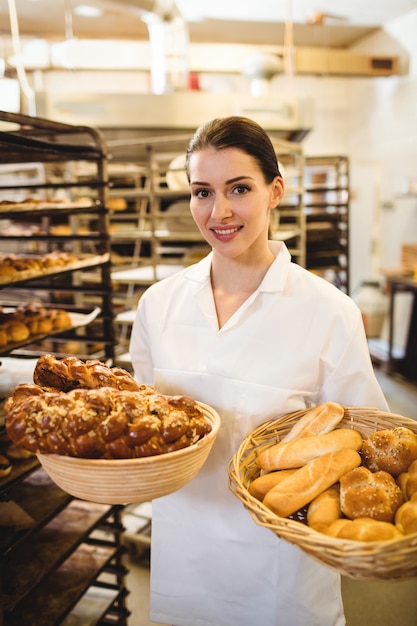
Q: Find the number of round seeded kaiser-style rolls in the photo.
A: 2